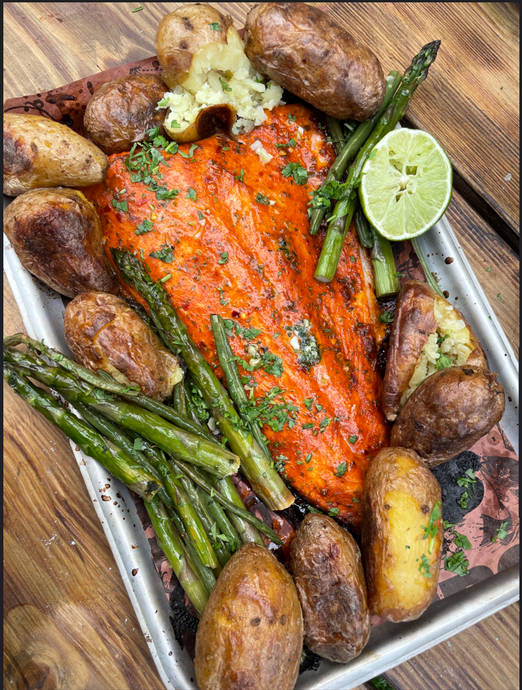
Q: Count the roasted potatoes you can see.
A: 11